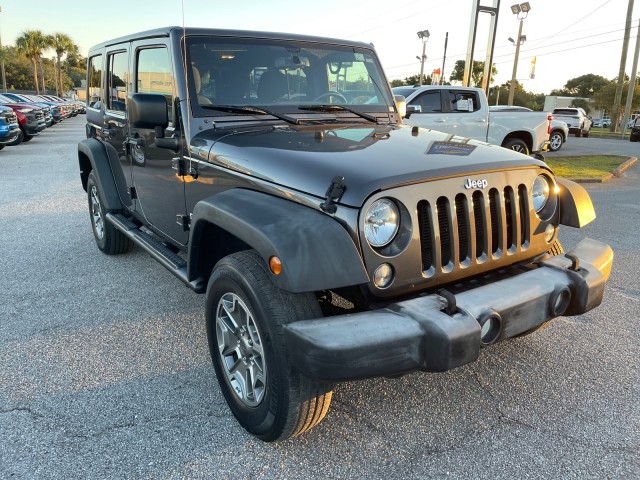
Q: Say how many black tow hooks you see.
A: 2